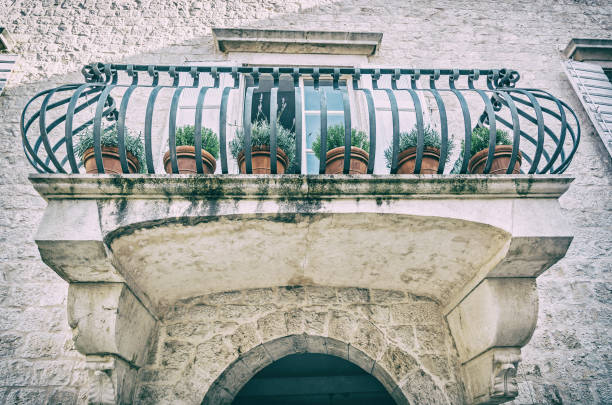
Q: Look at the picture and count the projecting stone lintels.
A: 3